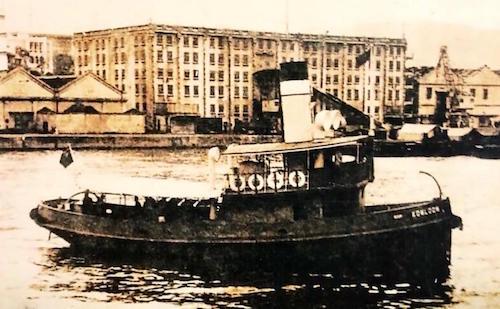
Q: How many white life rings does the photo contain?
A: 4